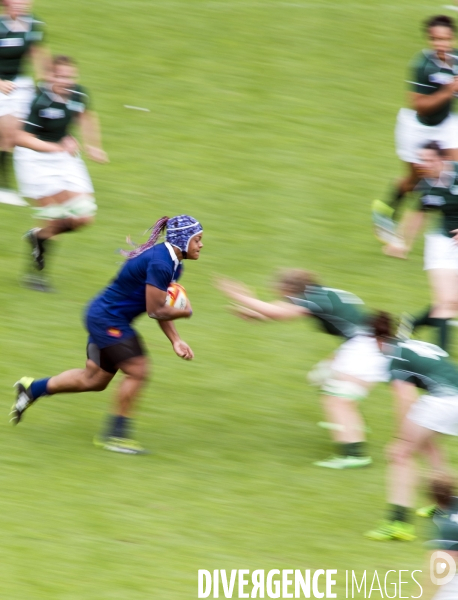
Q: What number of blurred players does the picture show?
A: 7